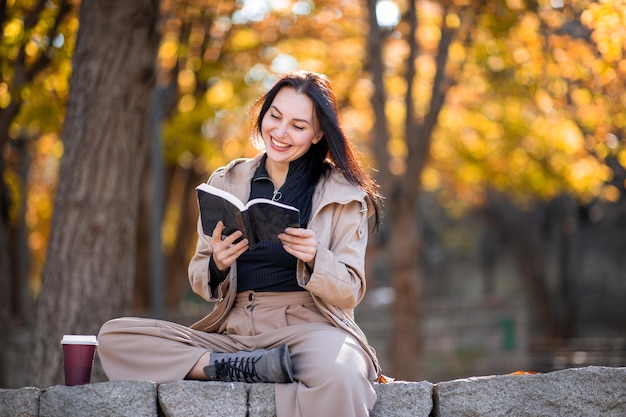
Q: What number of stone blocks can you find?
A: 6